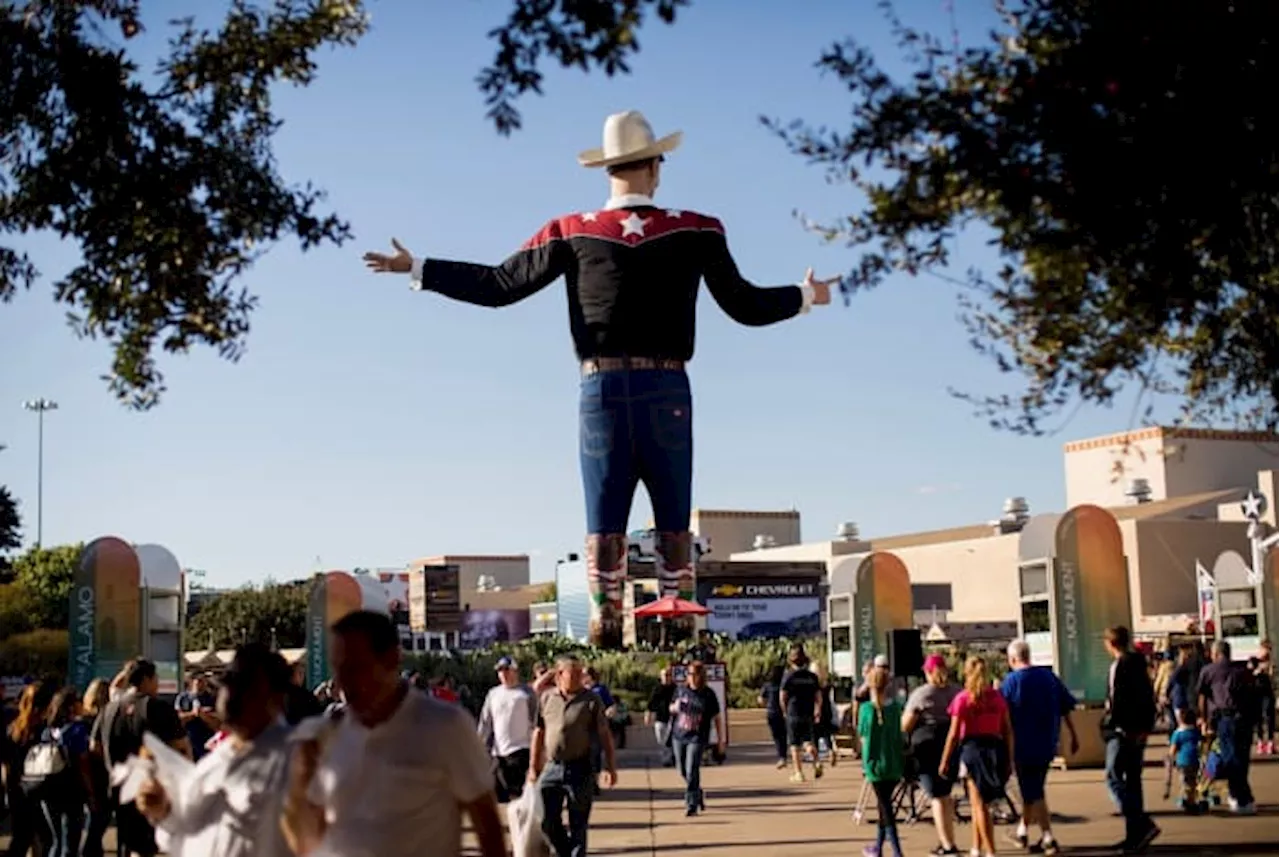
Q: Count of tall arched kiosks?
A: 5